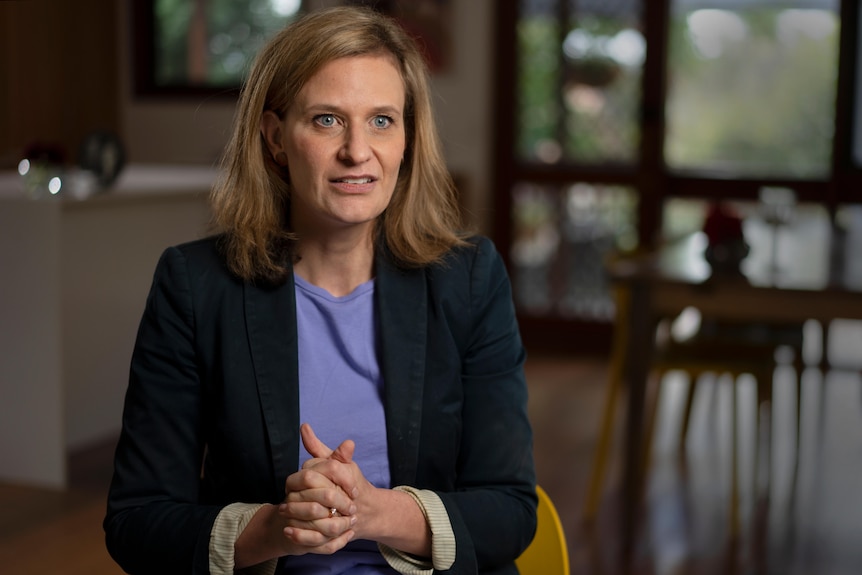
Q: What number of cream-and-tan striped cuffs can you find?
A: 2